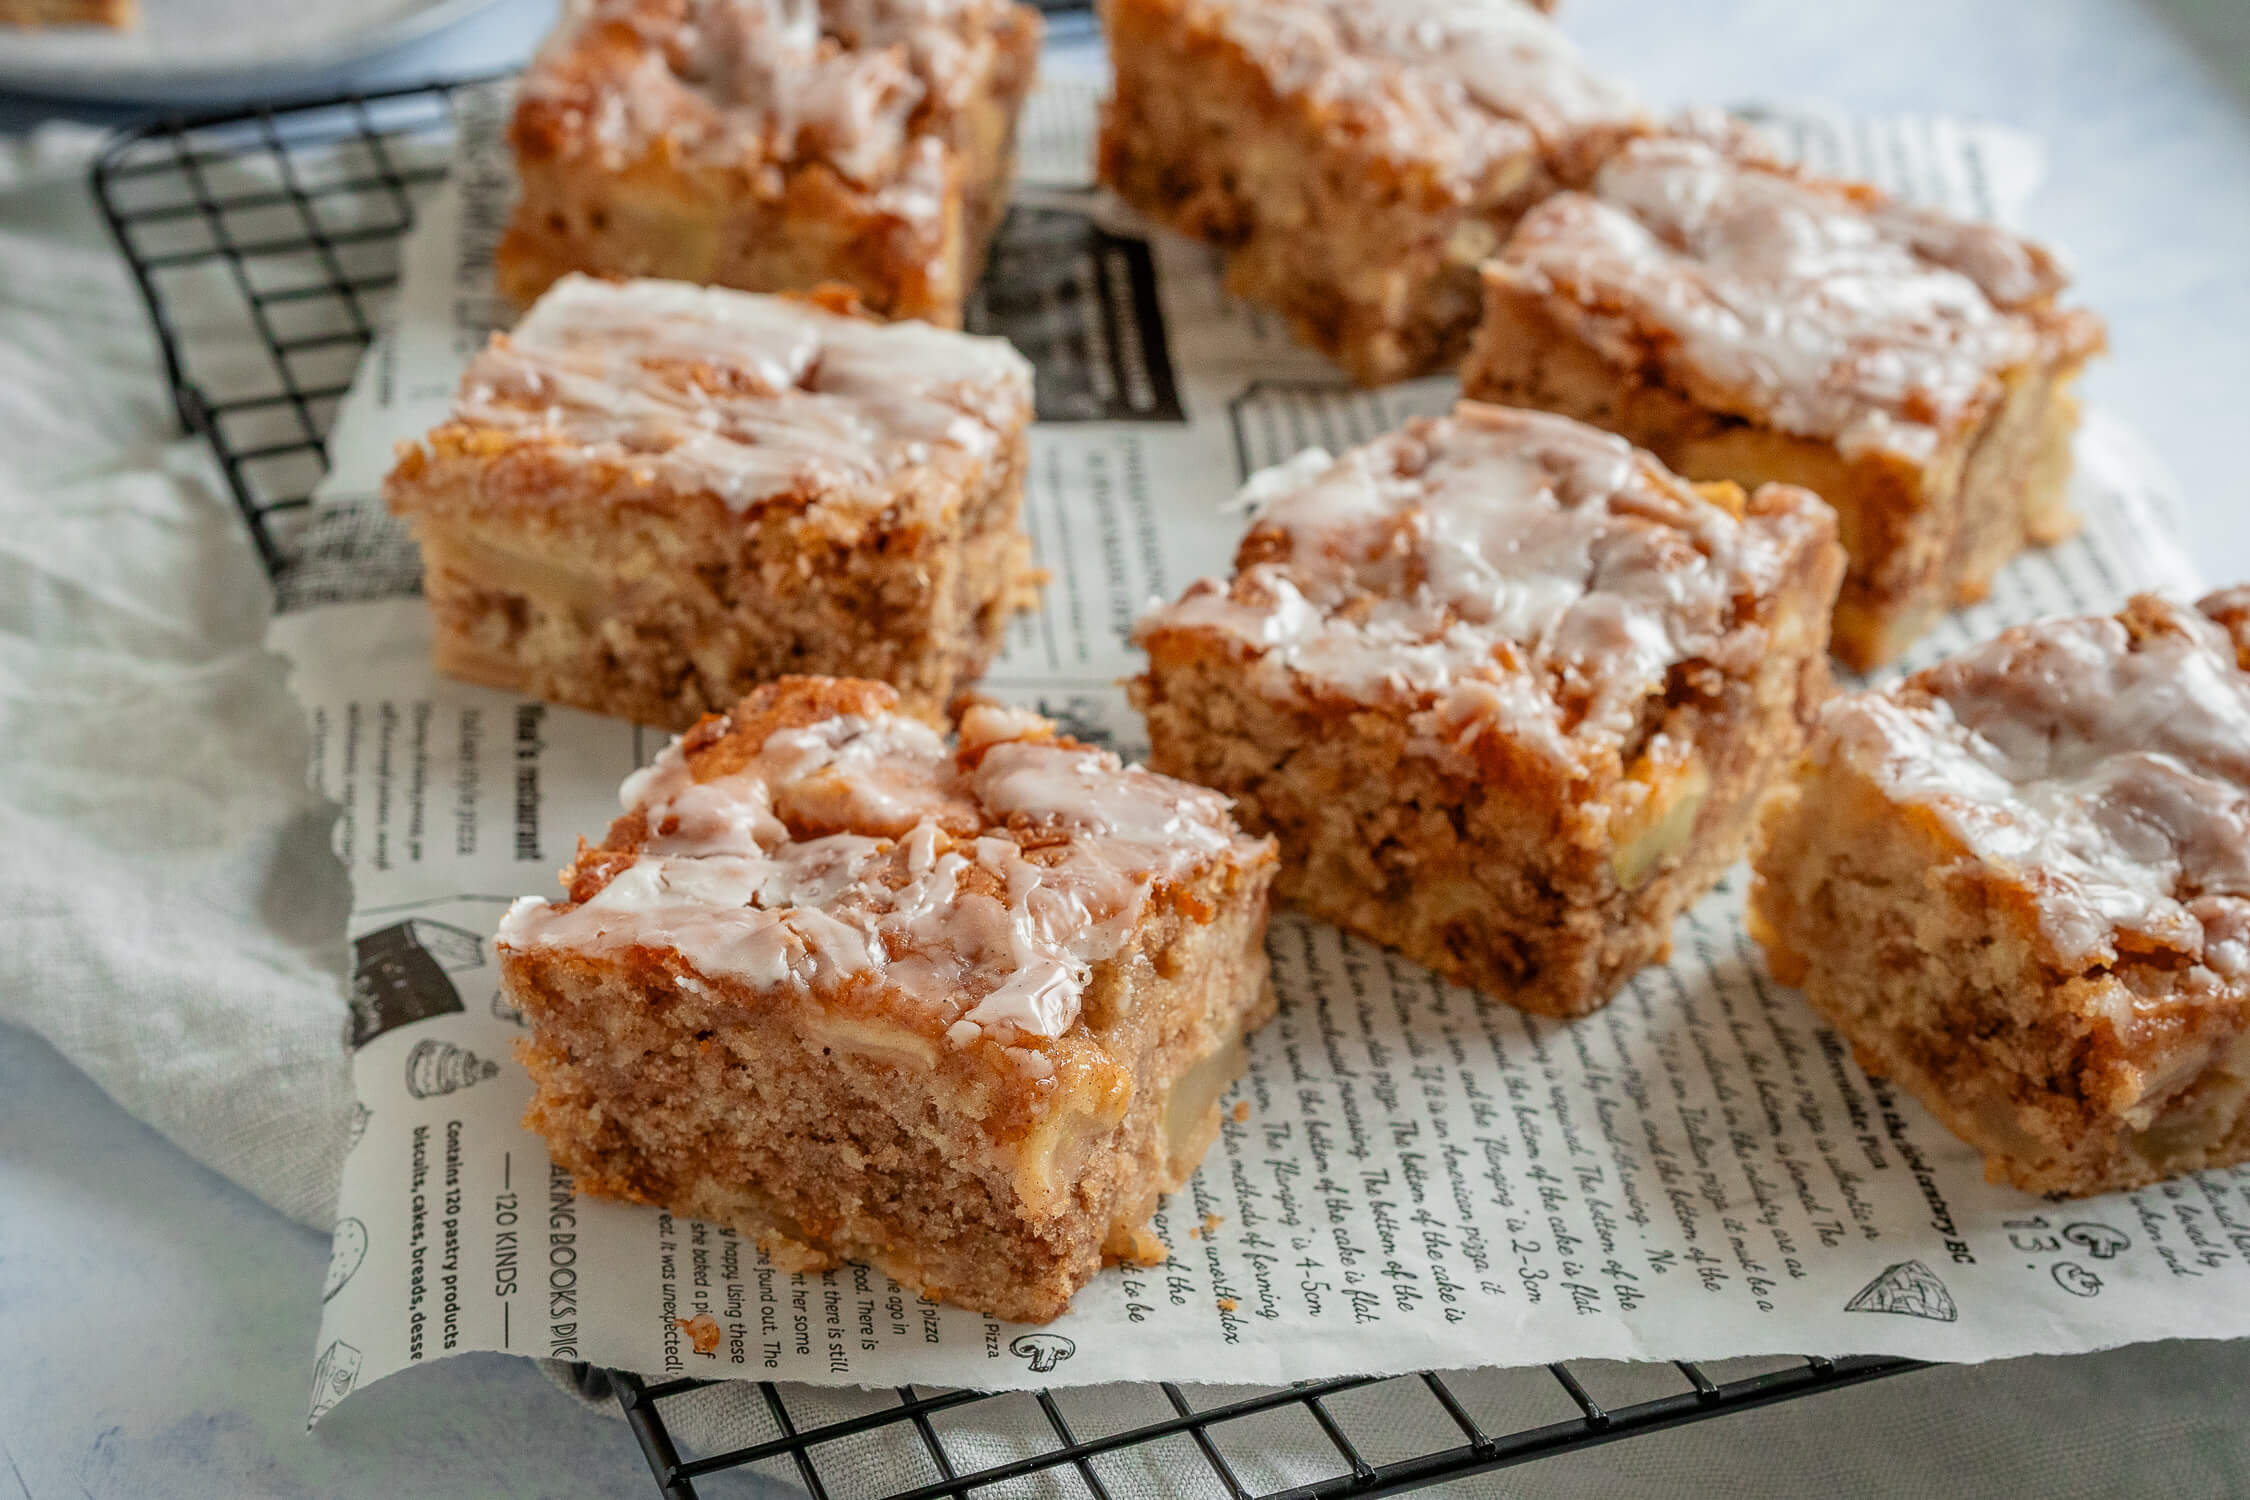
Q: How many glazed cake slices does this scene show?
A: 7